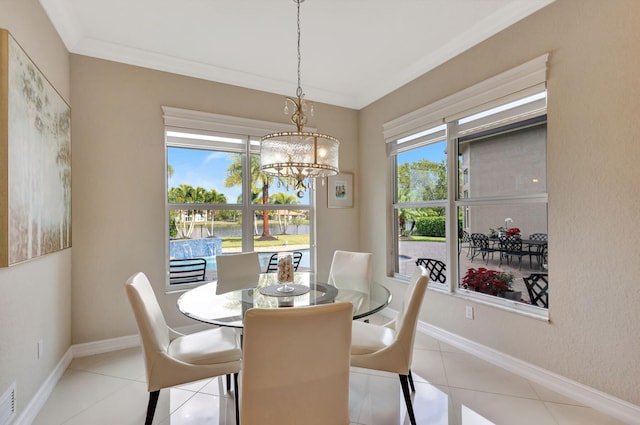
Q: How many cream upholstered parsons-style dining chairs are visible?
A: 5